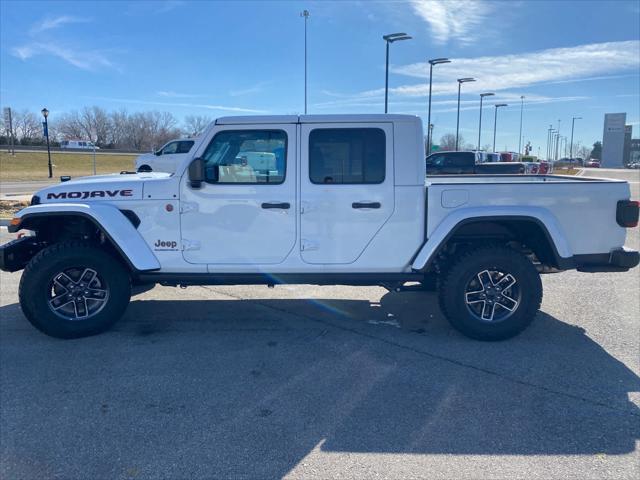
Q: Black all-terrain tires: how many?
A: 2